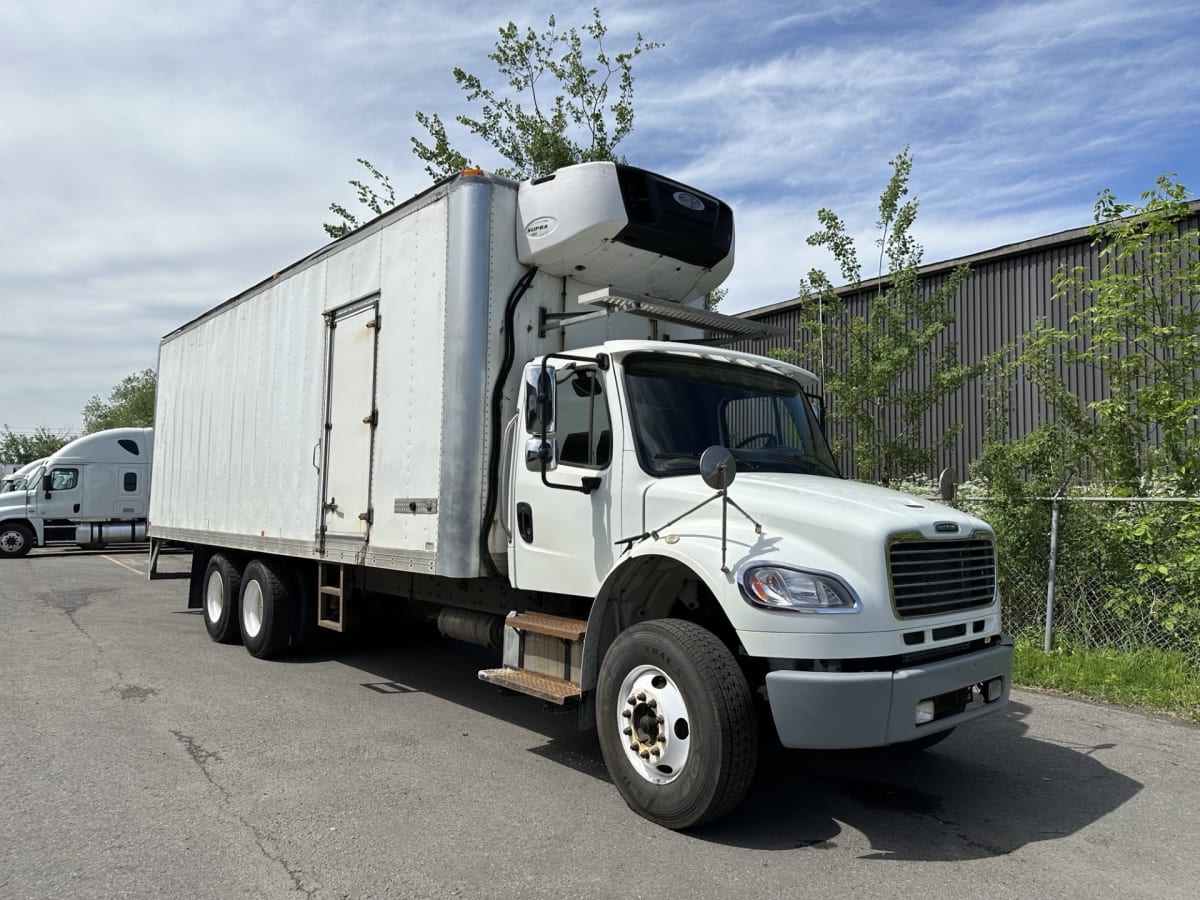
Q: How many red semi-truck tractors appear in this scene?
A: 0